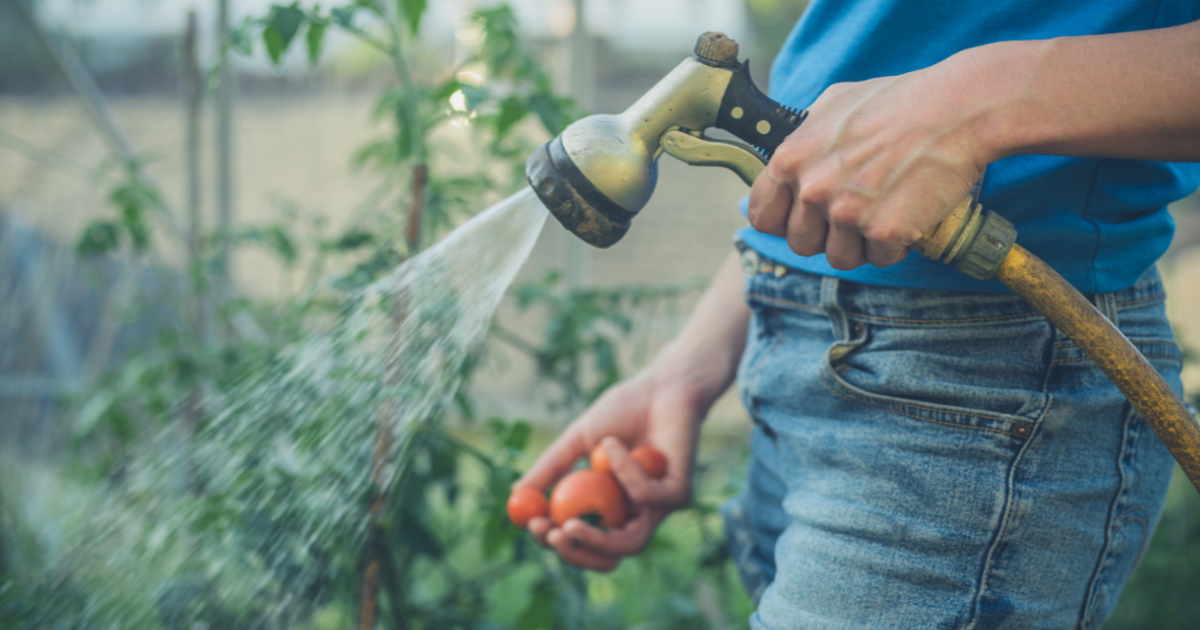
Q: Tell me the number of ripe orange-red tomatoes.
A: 4